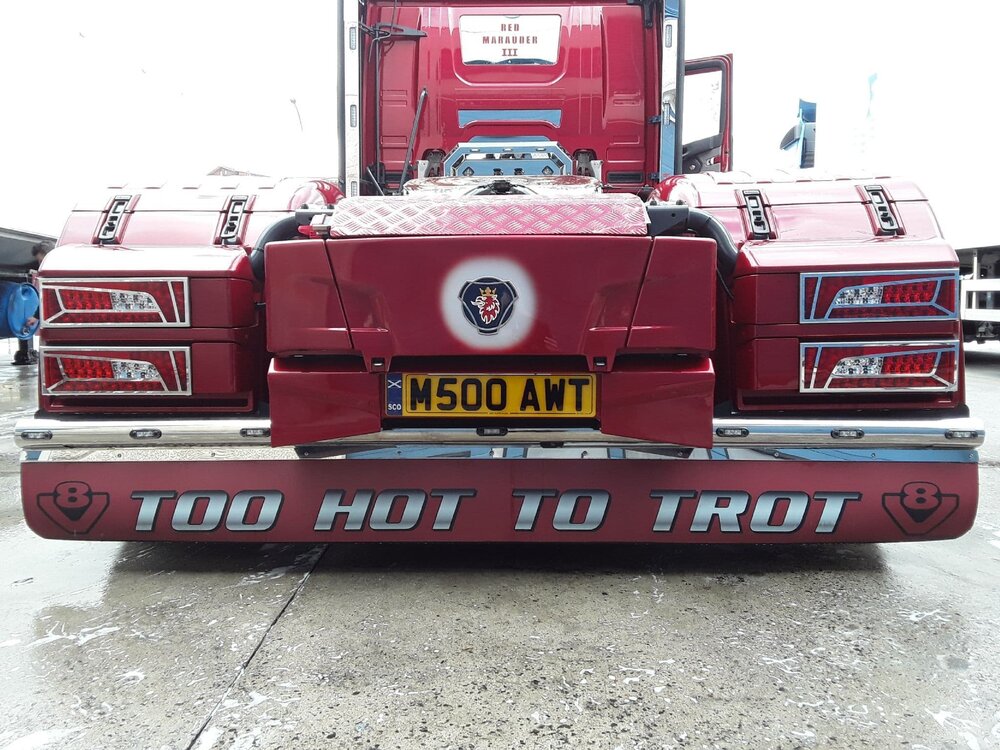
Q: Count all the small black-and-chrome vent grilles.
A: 4